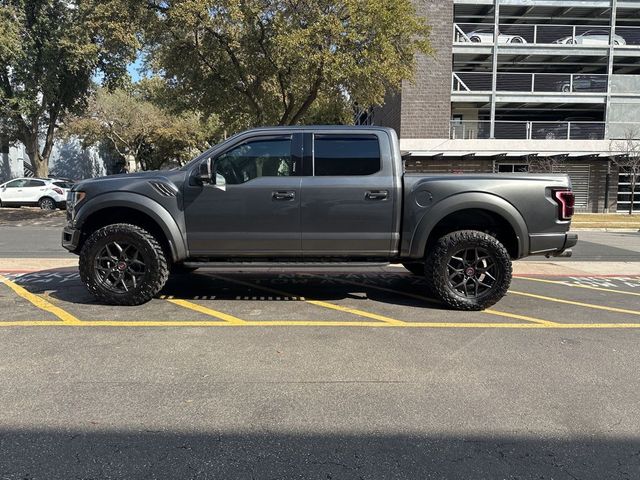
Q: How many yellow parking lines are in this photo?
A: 7